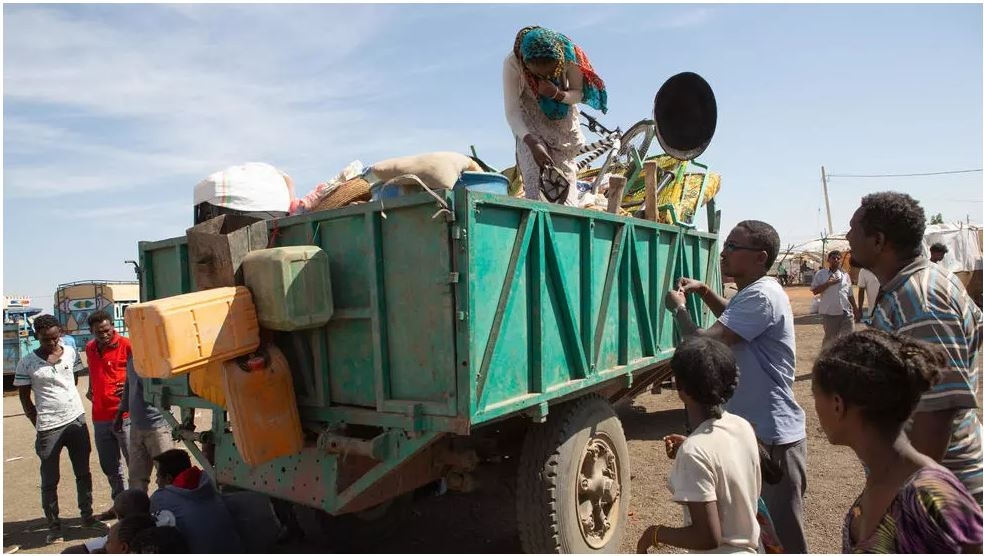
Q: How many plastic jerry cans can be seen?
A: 4